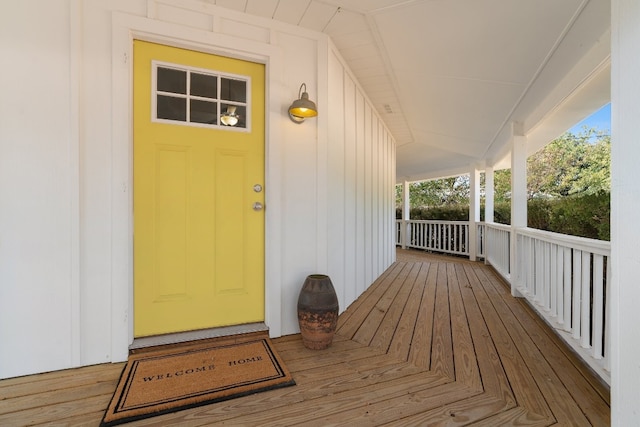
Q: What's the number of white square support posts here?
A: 5